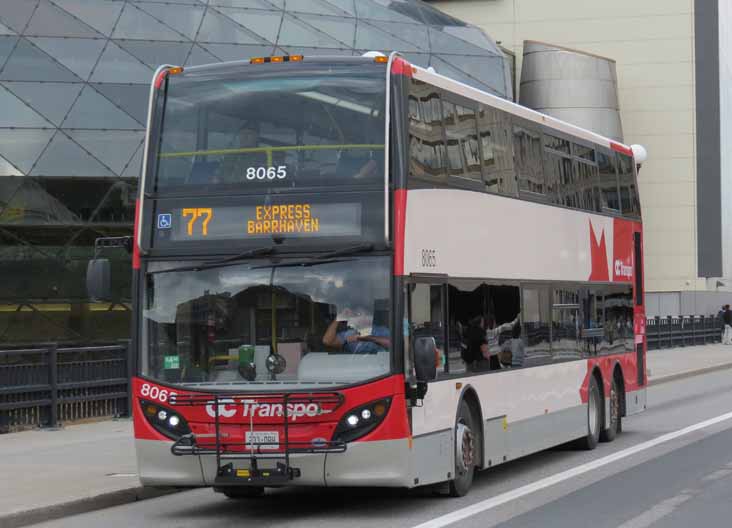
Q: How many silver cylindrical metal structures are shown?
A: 1